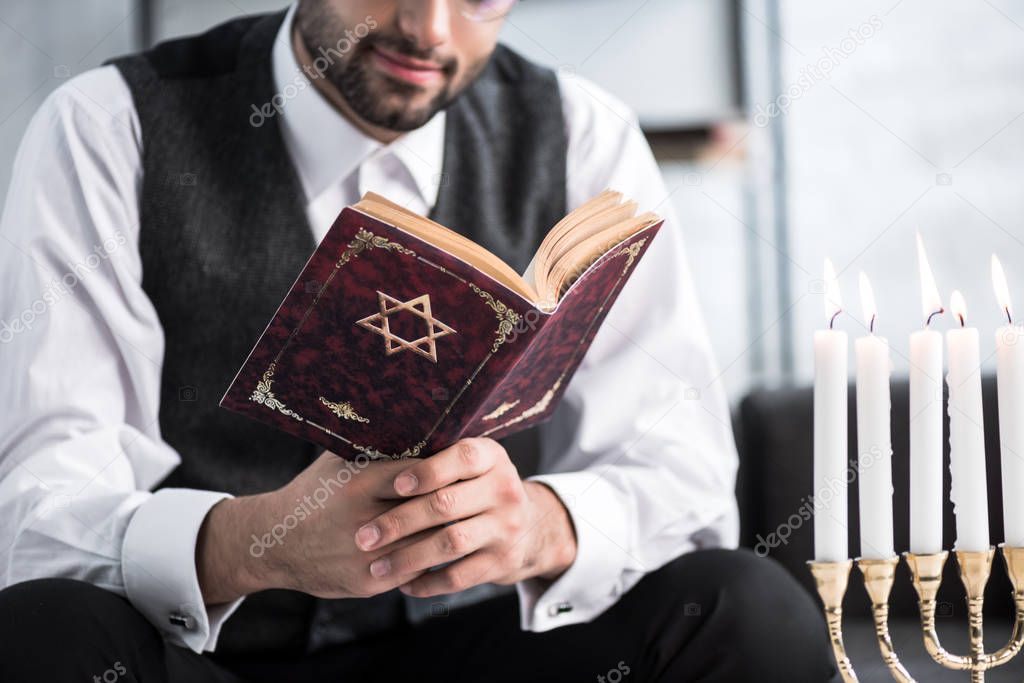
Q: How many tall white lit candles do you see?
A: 5